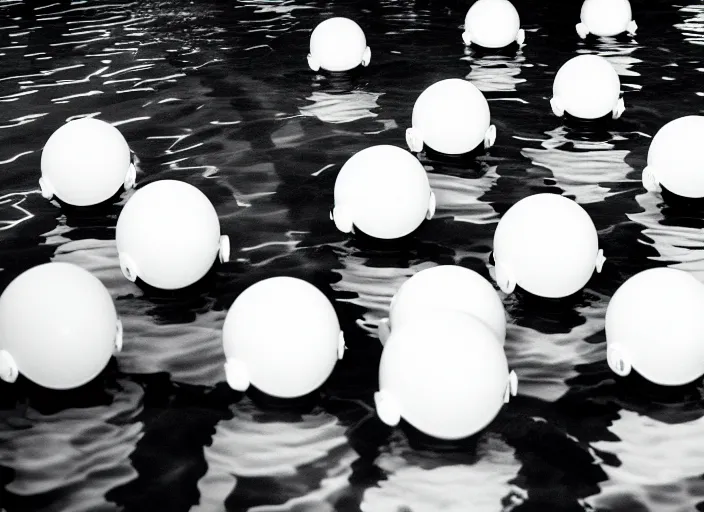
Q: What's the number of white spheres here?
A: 15